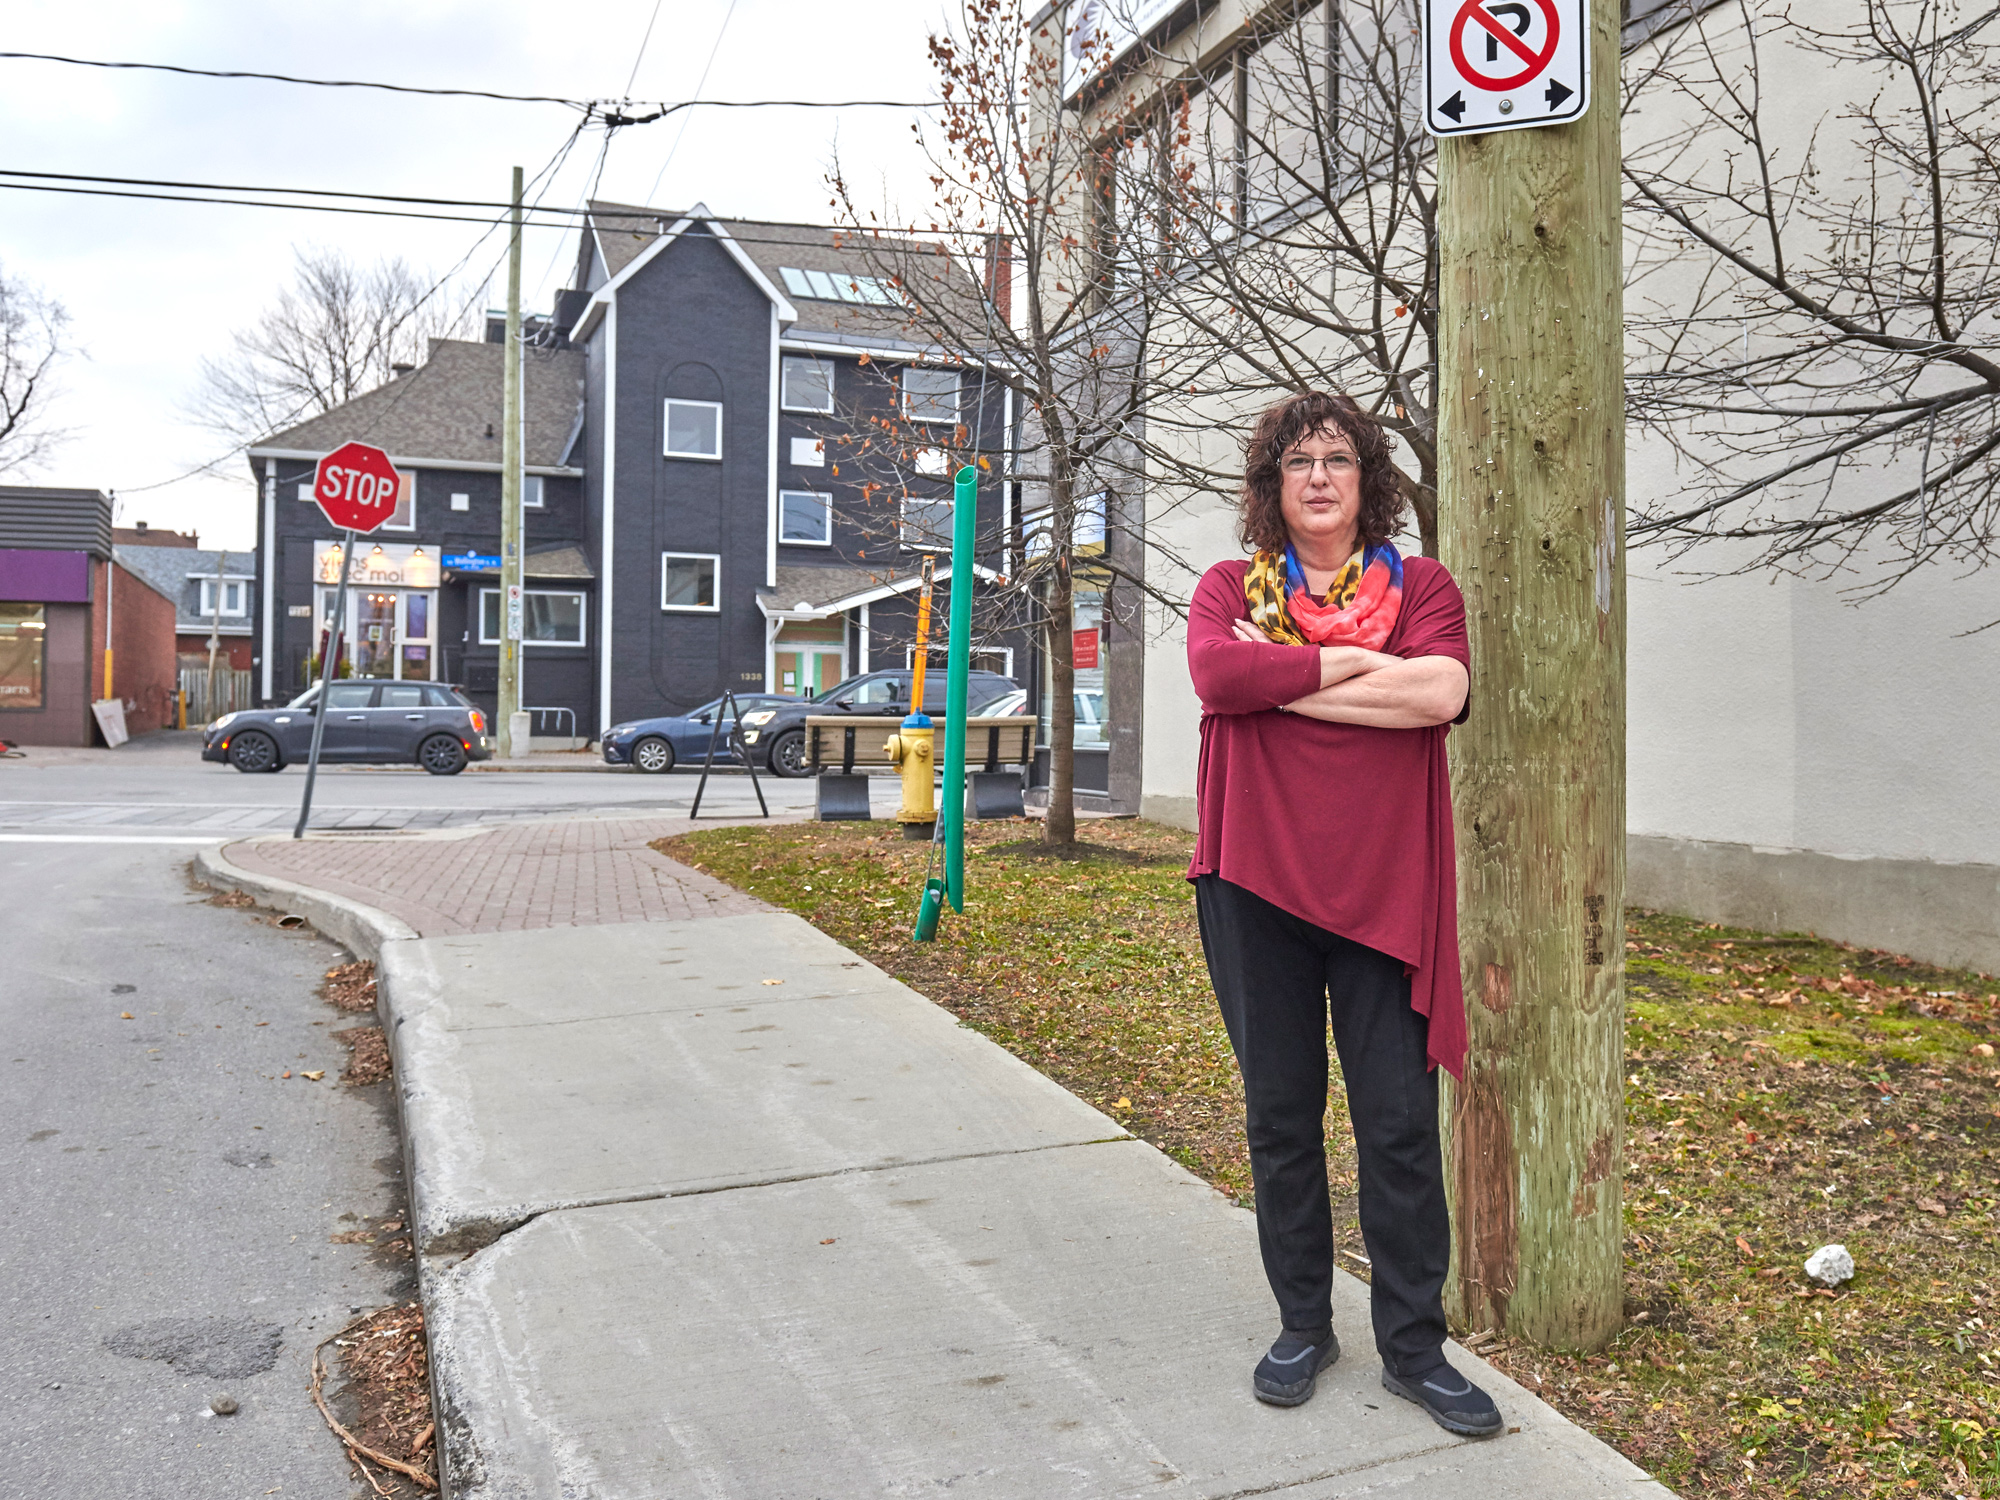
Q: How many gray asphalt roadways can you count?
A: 2